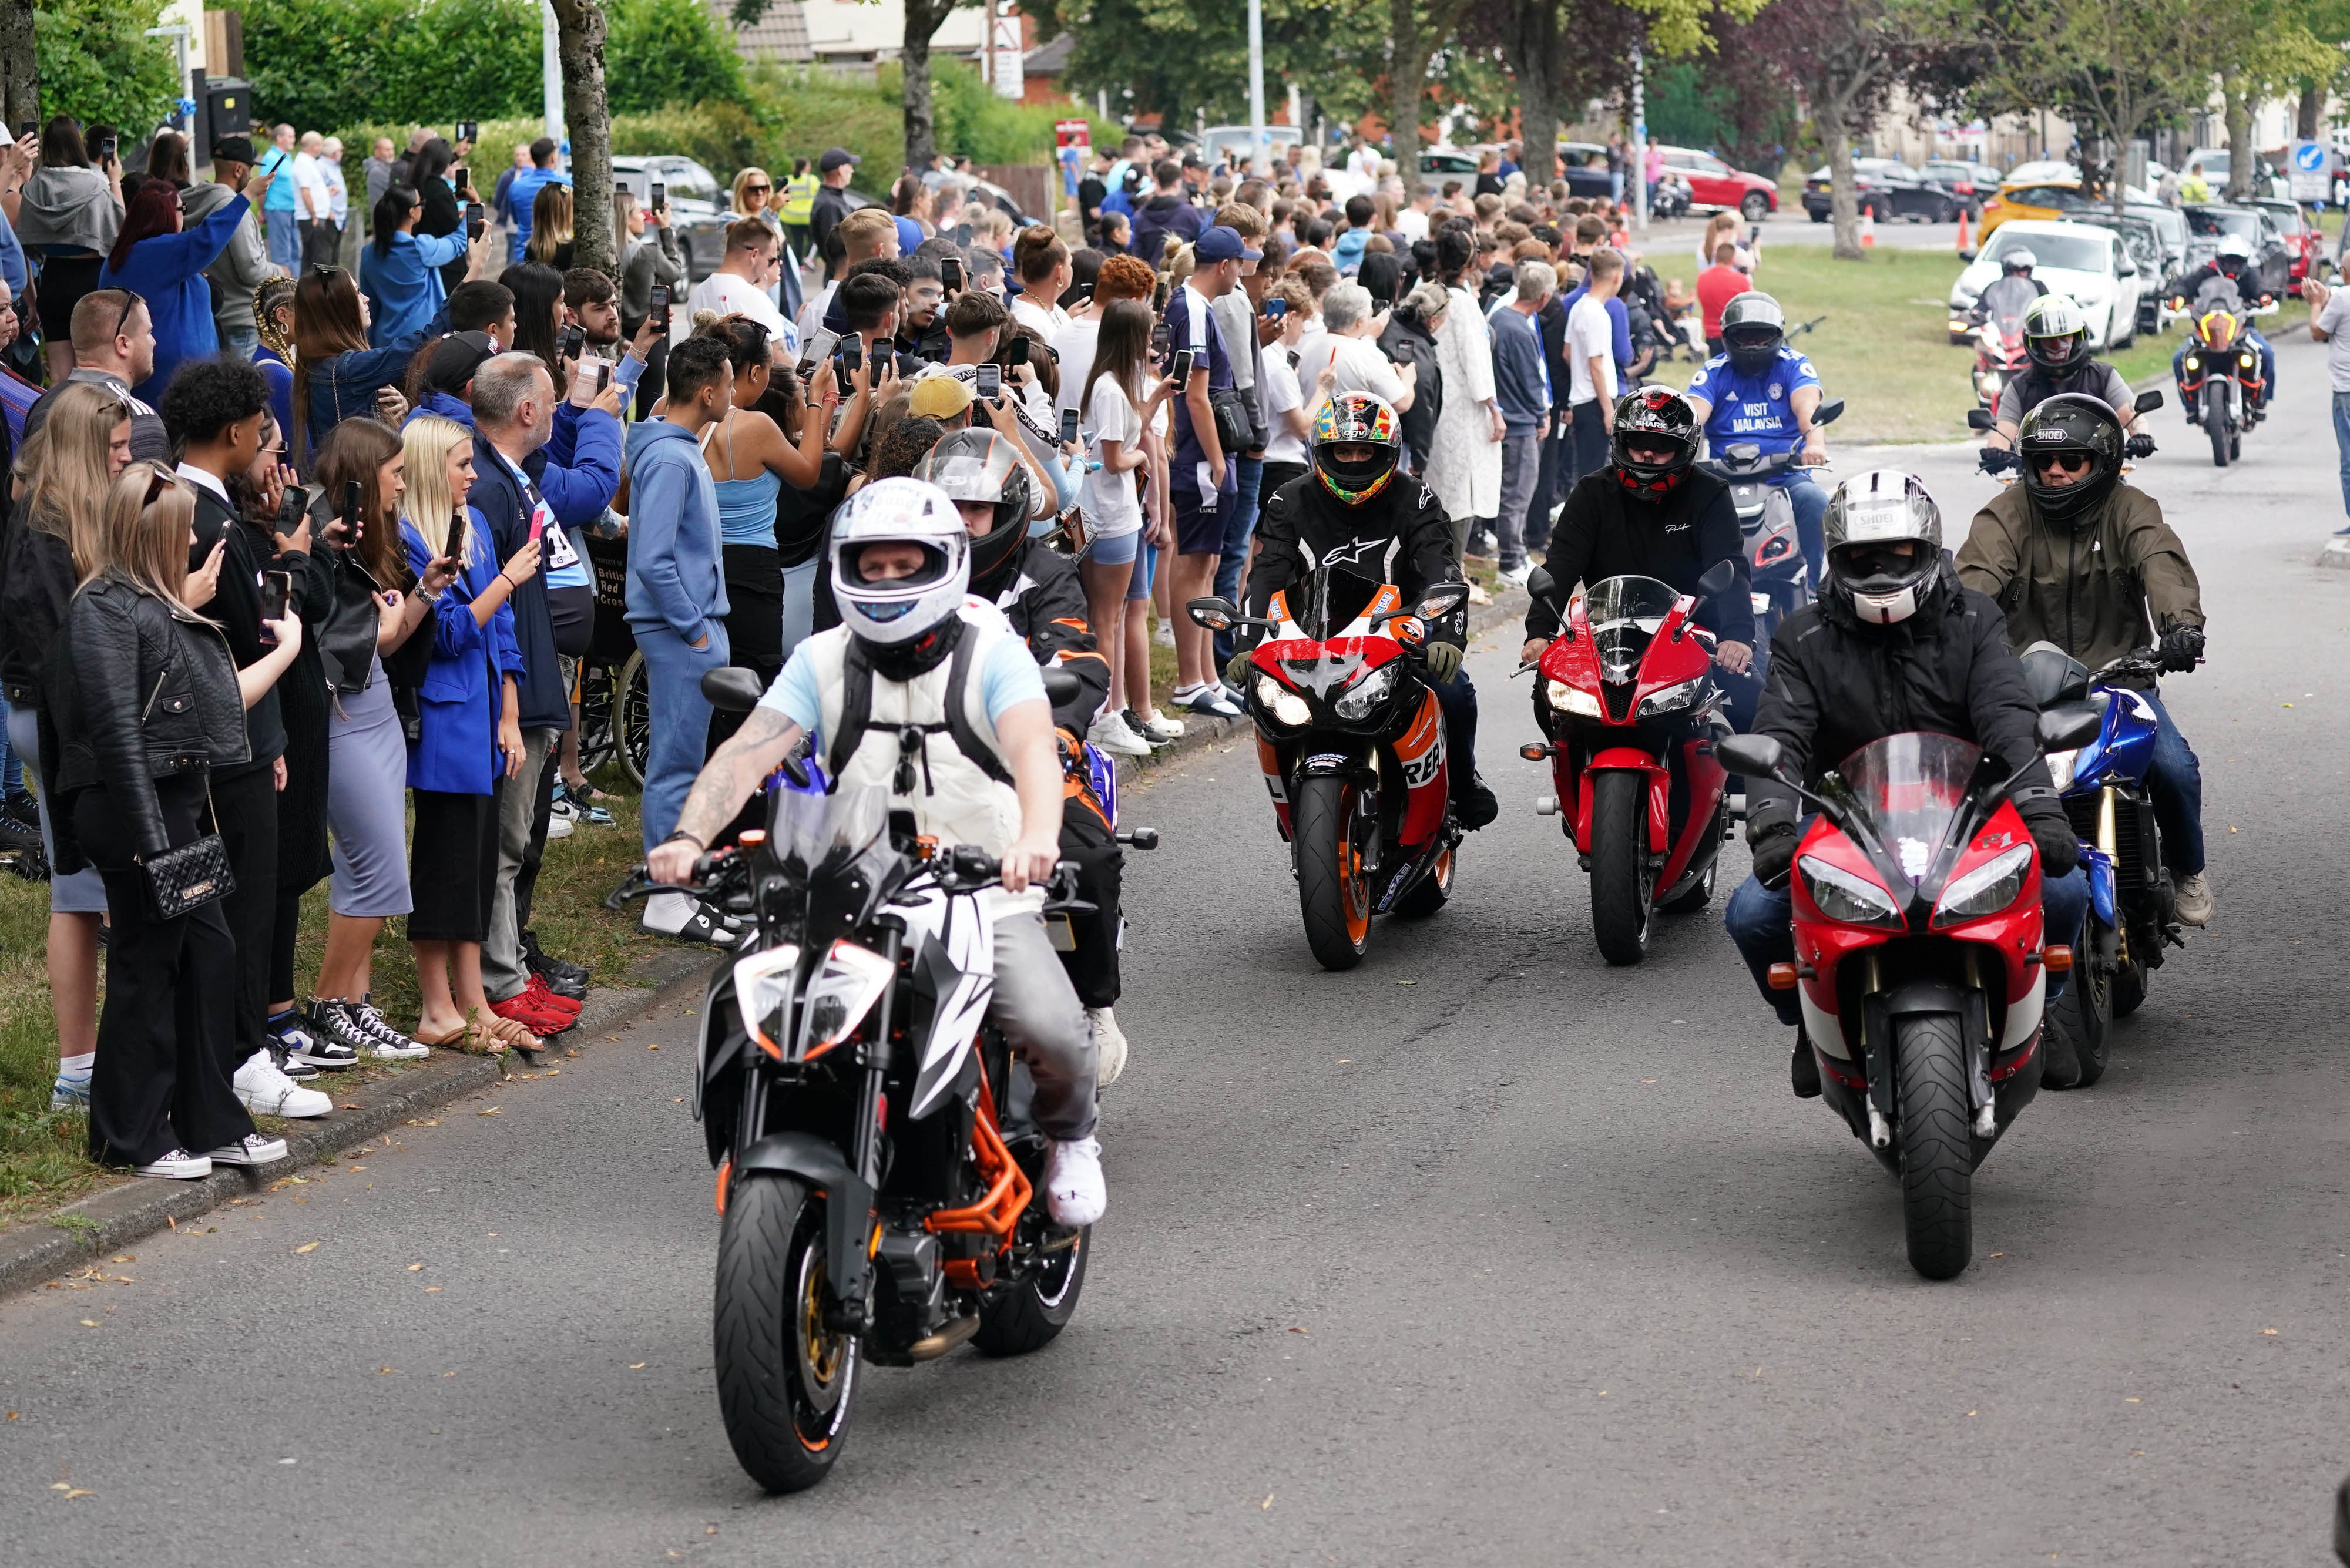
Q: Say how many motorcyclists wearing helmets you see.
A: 10